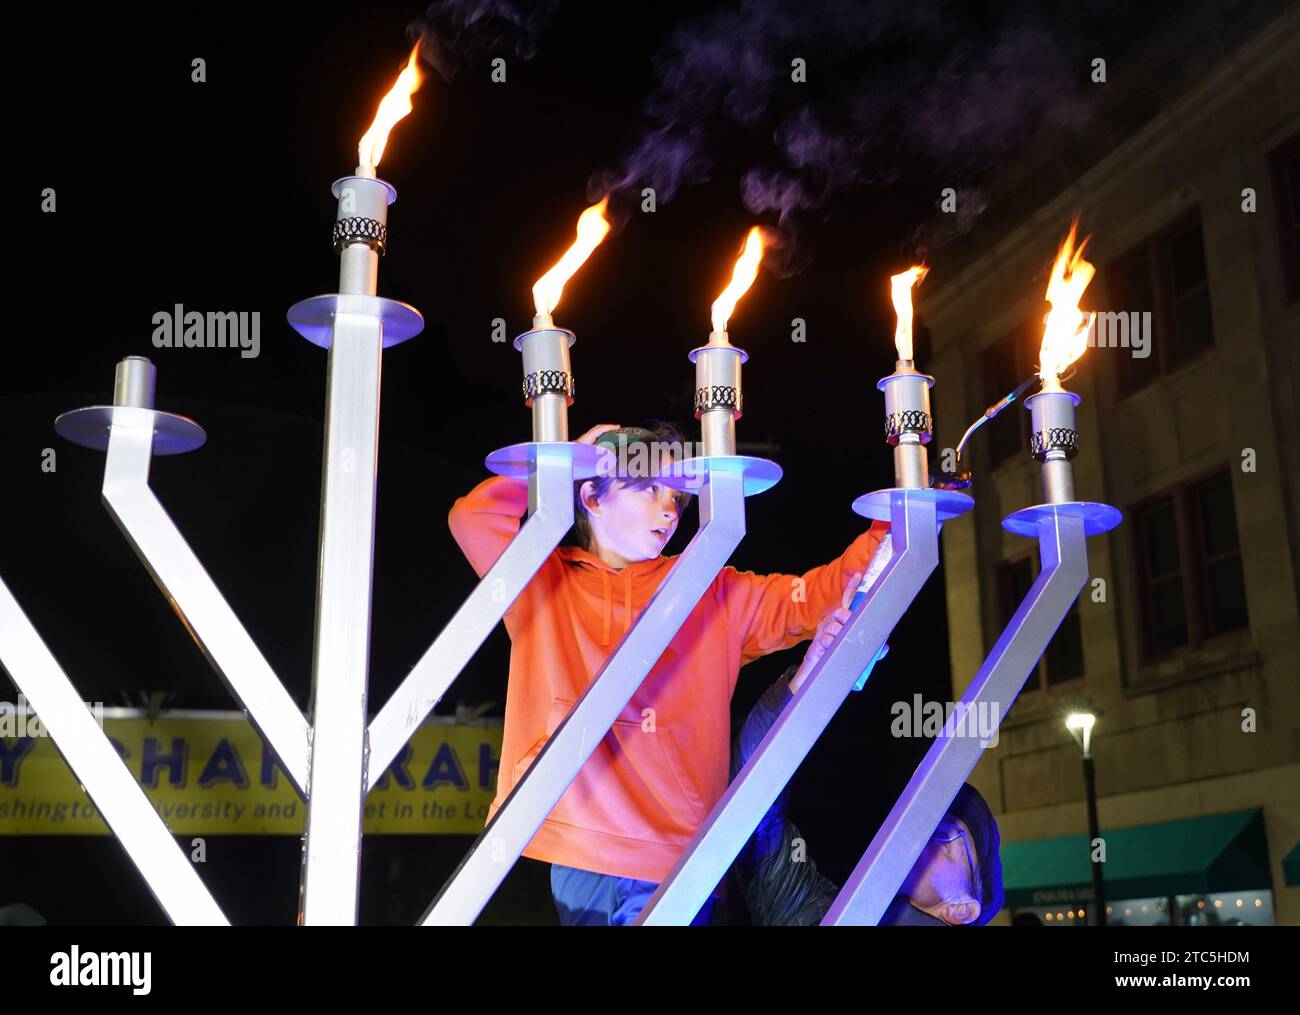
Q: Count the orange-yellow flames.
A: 5